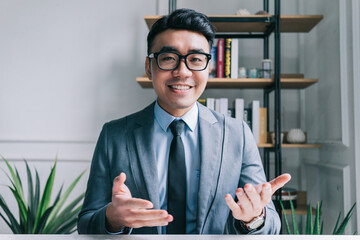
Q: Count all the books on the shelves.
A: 13